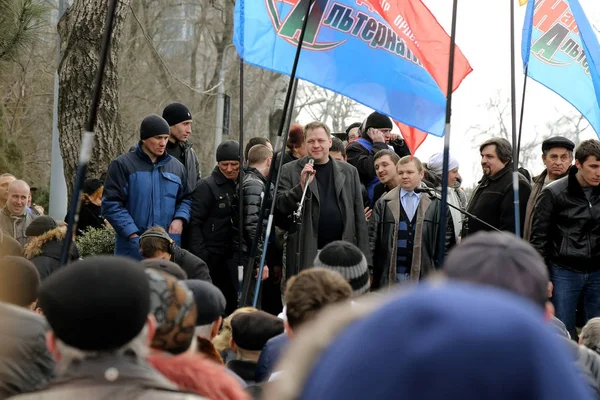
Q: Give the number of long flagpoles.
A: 7